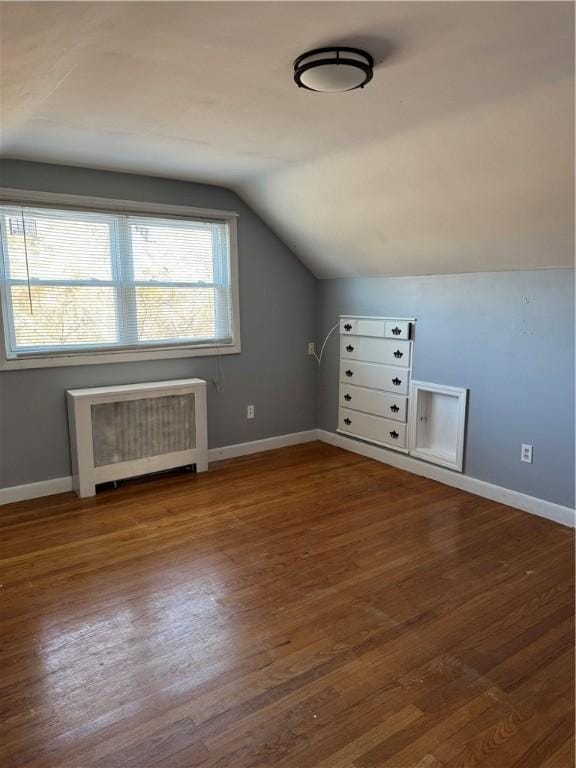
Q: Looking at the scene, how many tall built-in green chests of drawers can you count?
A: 0